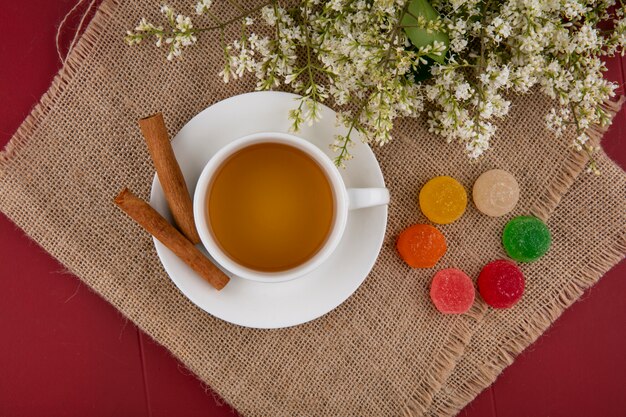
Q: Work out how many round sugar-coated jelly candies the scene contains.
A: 6